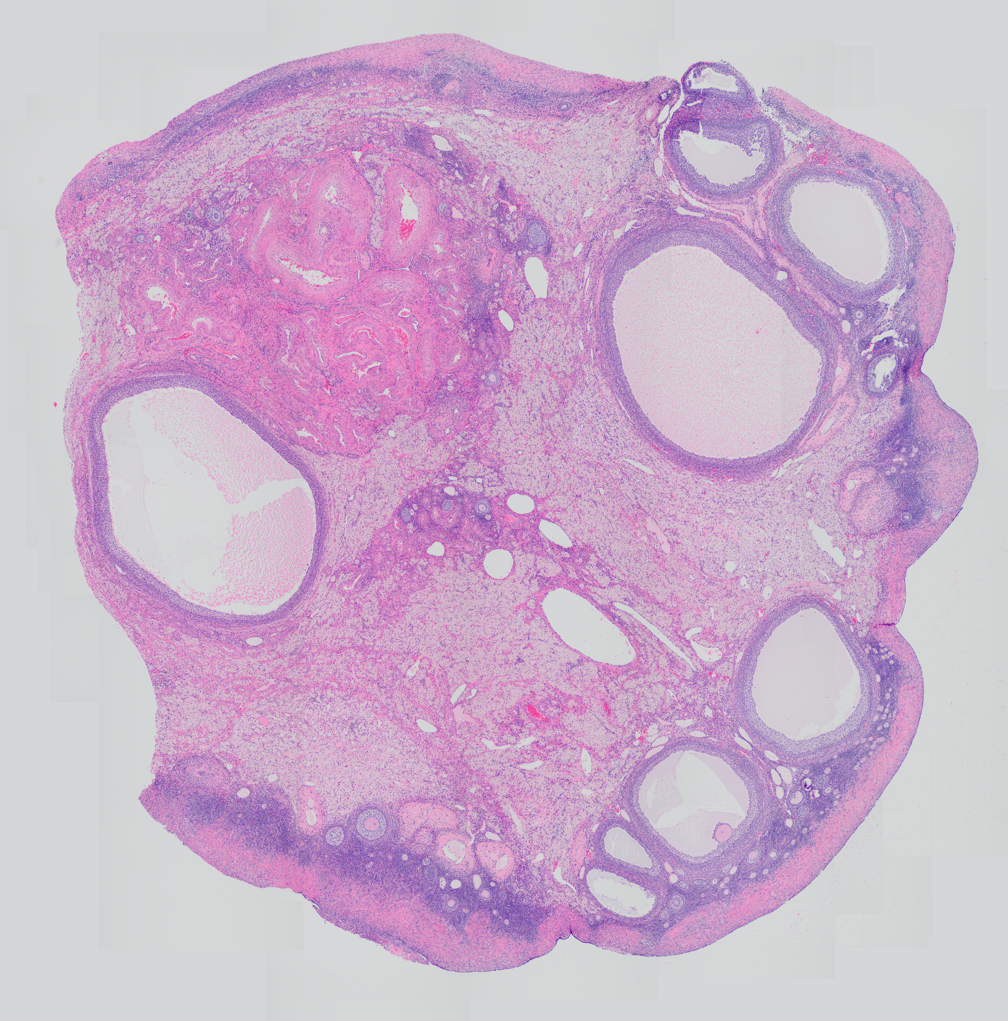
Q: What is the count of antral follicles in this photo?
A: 10